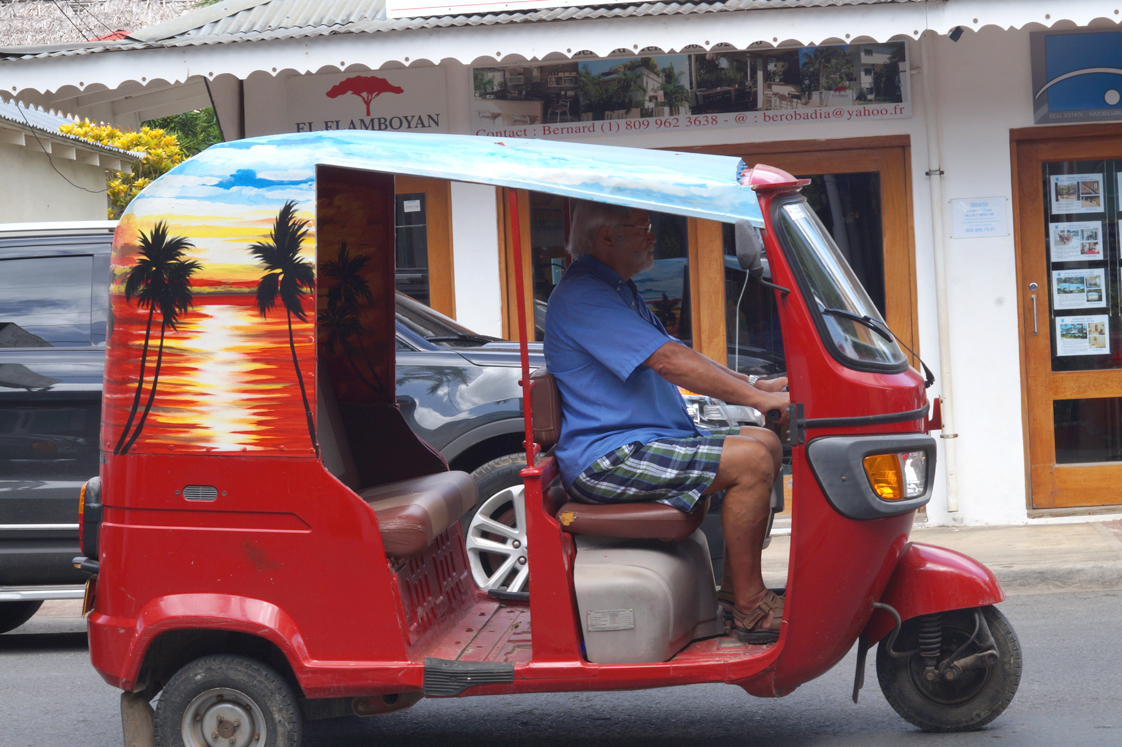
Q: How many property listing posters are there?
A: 4